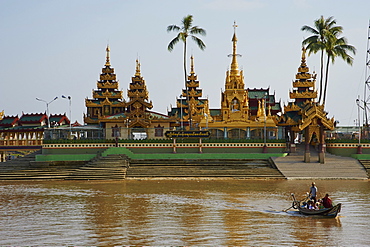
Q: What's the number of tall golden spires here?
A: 5